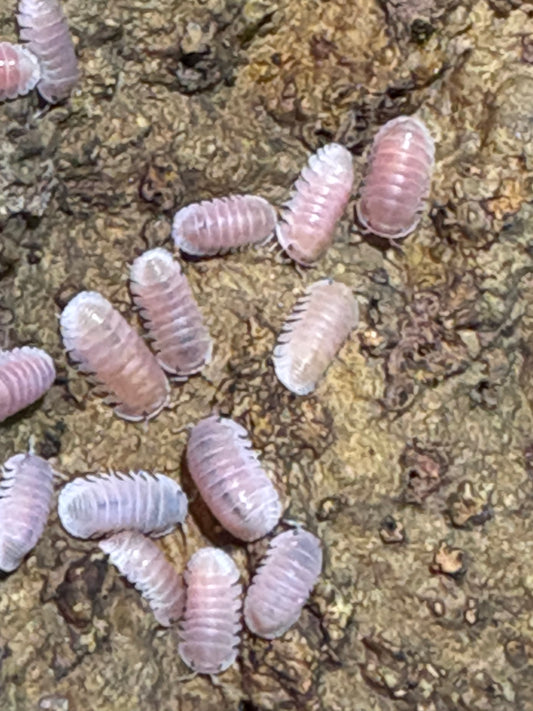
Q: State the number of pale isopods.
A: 15